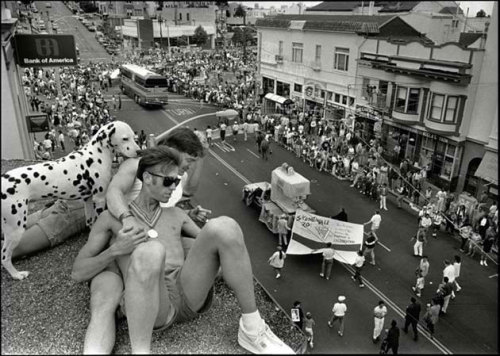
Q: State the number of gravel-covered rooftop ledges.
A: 1